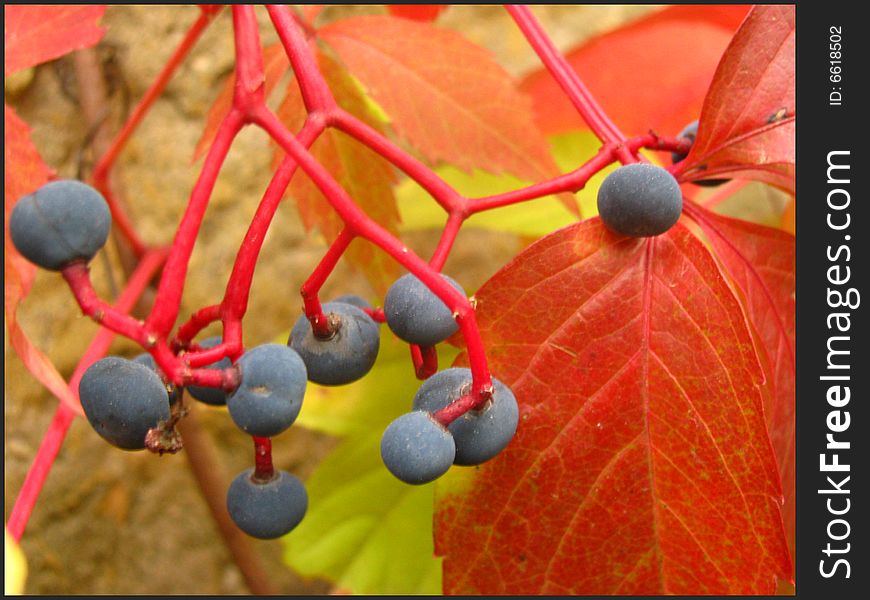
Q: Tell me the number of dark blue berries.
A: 13